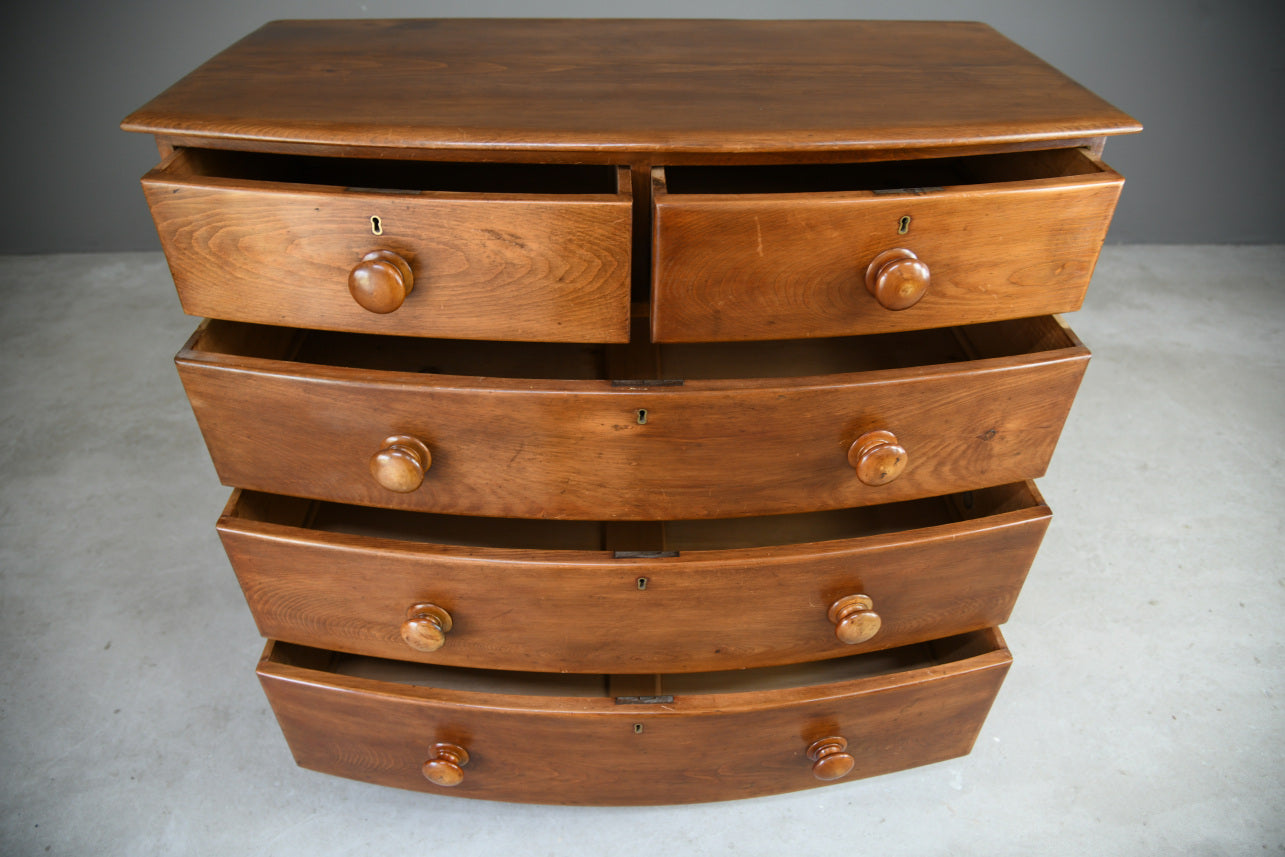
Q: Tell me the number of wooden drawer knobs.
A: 8